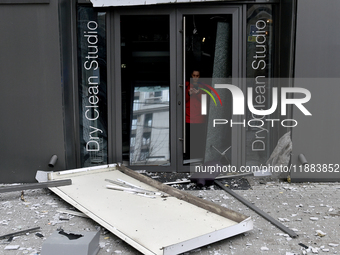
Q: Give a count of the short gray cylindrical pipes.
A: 2